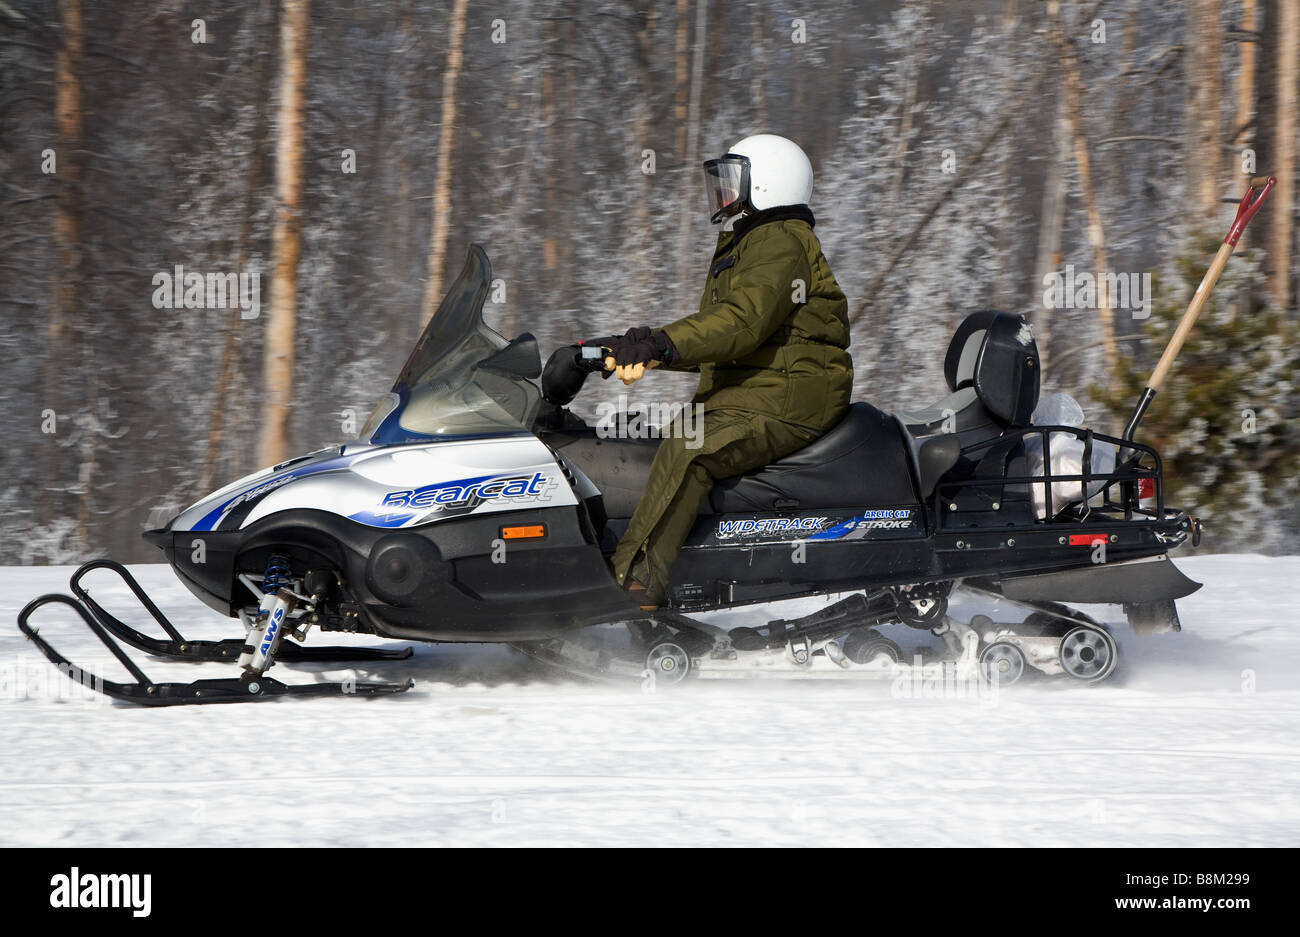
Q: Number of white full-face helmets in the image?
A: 1